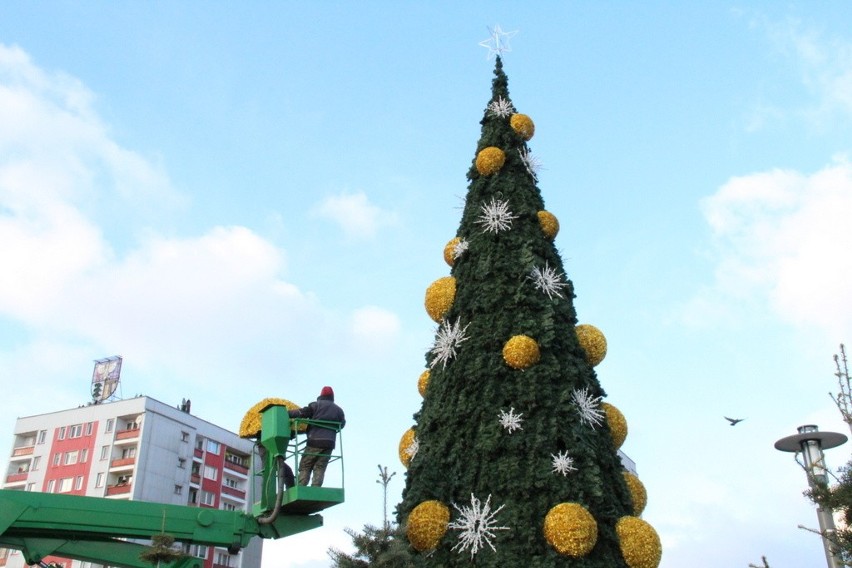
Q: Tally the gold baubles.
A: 15